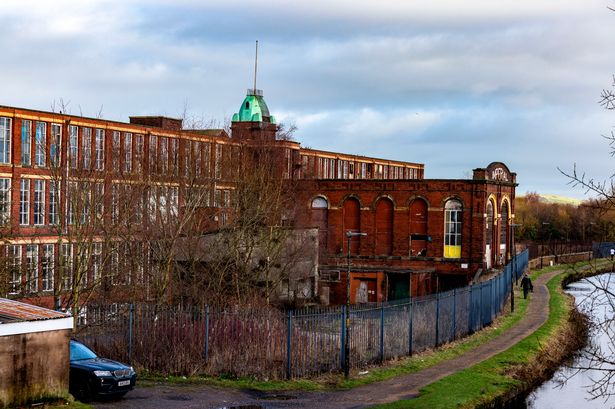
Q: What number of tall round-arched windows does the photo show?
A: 7